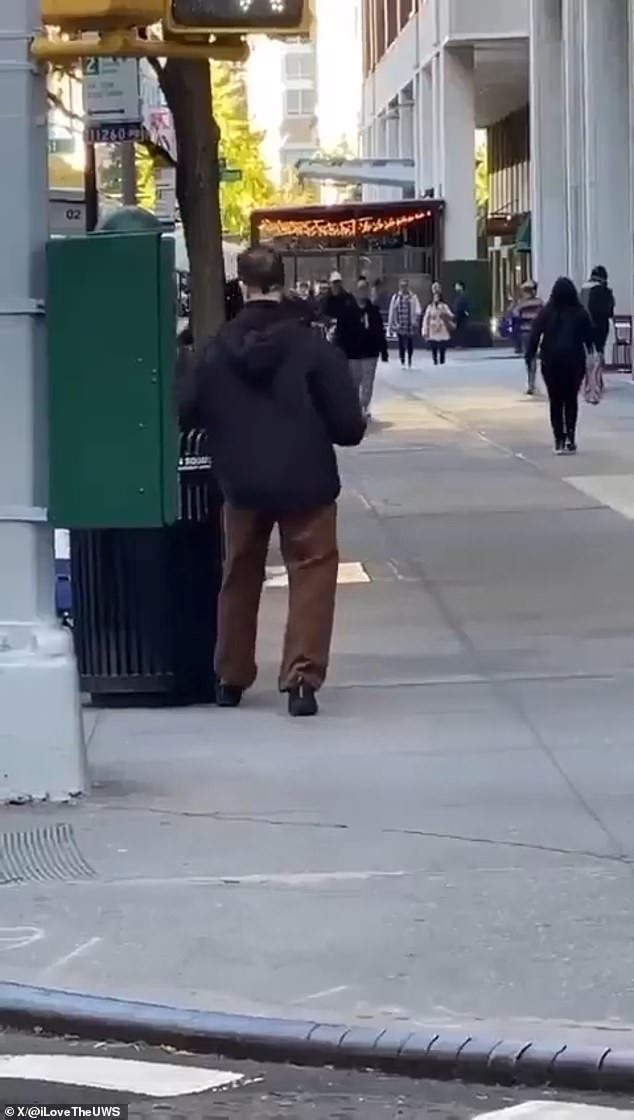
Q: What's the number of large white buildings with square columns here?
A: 1